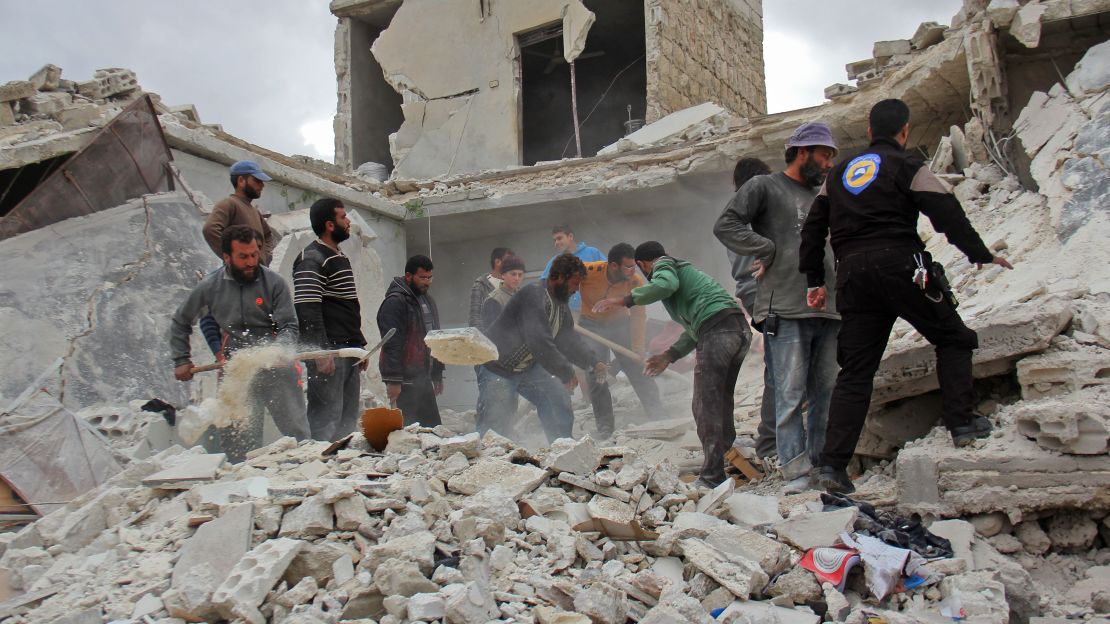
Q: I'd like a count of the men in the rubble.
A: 13